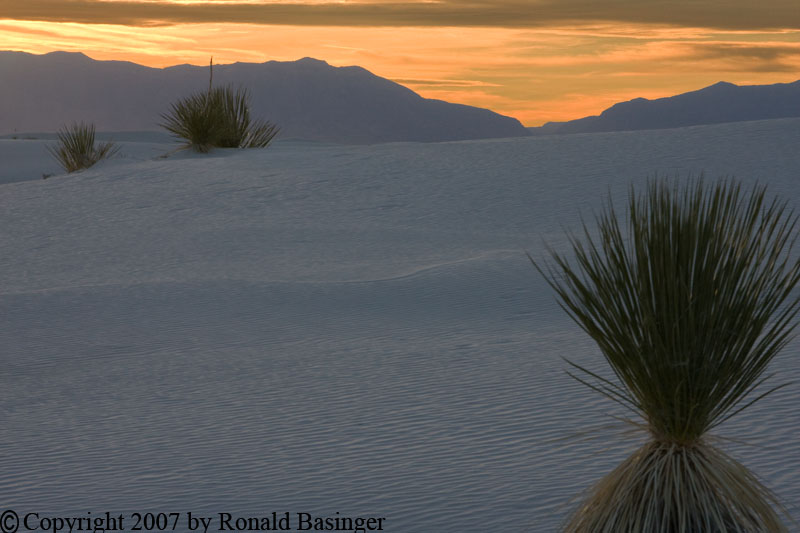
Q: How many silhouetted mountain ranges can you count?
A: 2